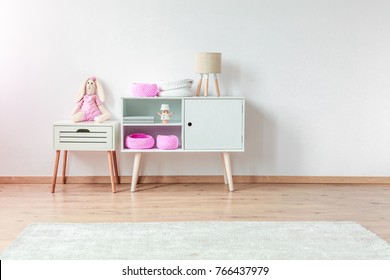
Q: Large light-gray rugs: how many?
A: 1